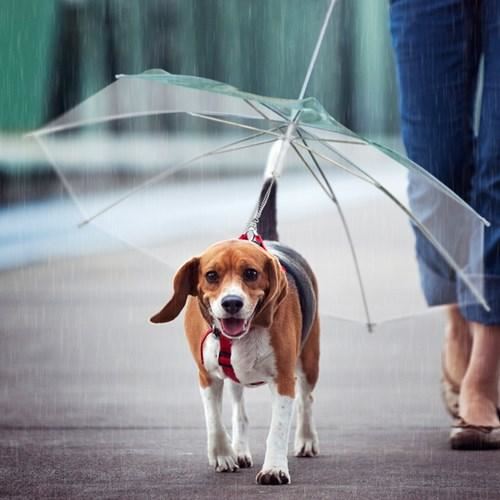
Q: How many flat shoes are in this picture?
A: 2